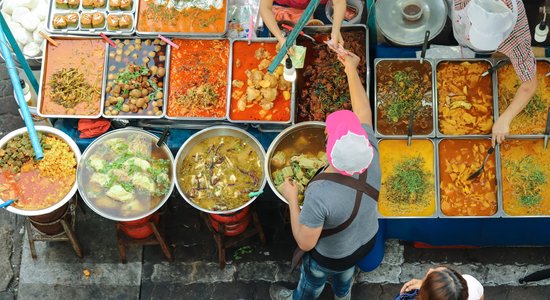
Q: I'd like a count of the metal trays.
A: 13